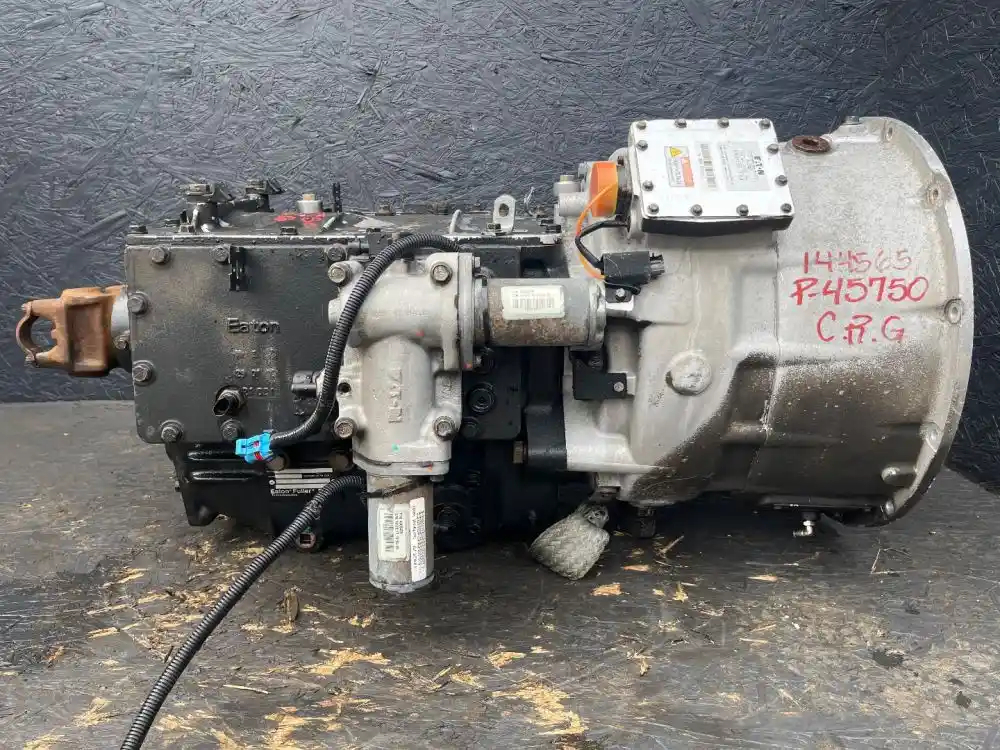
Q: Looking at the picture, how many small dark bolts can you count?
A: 12